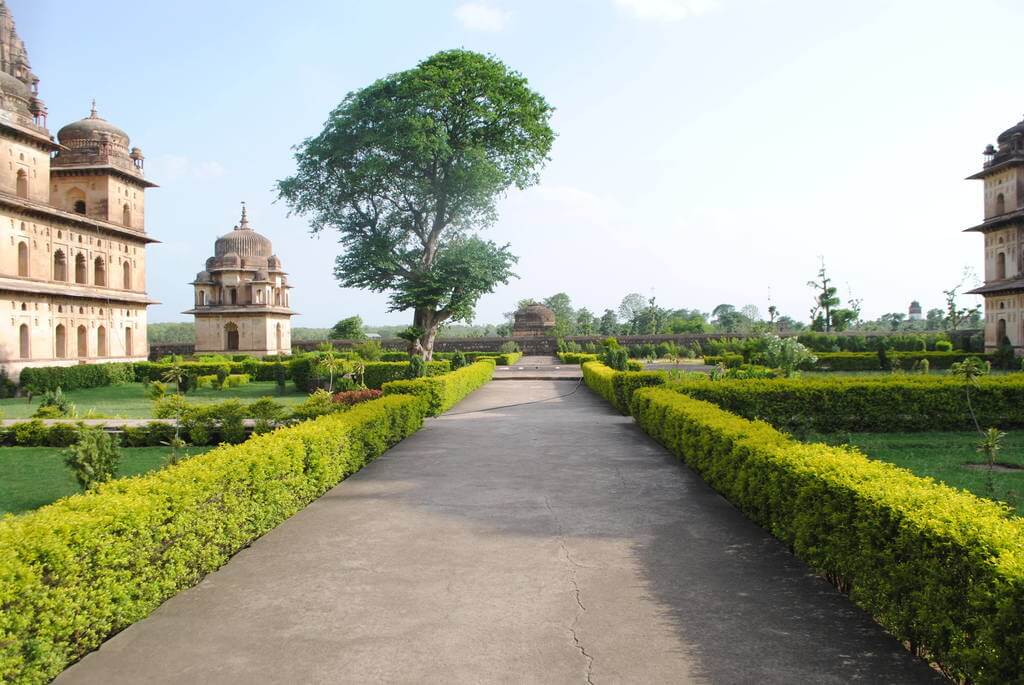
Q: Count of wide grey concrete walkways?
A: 1